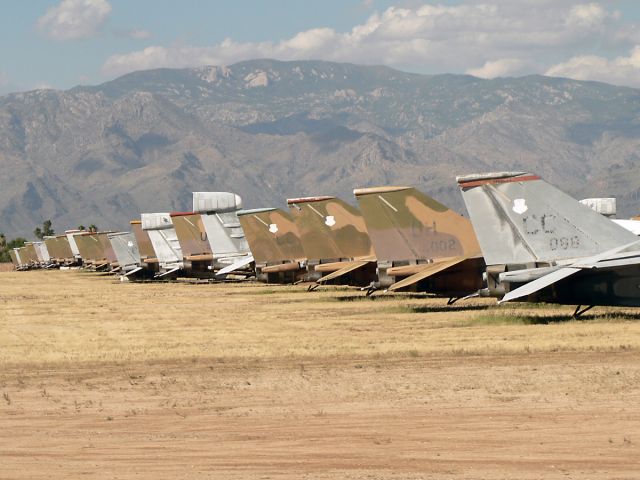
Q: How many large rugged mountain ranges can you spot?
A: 1